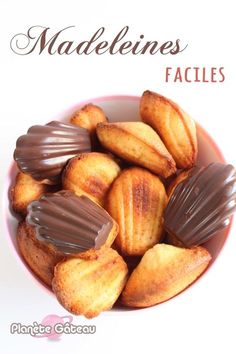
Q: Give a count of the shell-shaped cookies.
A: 12